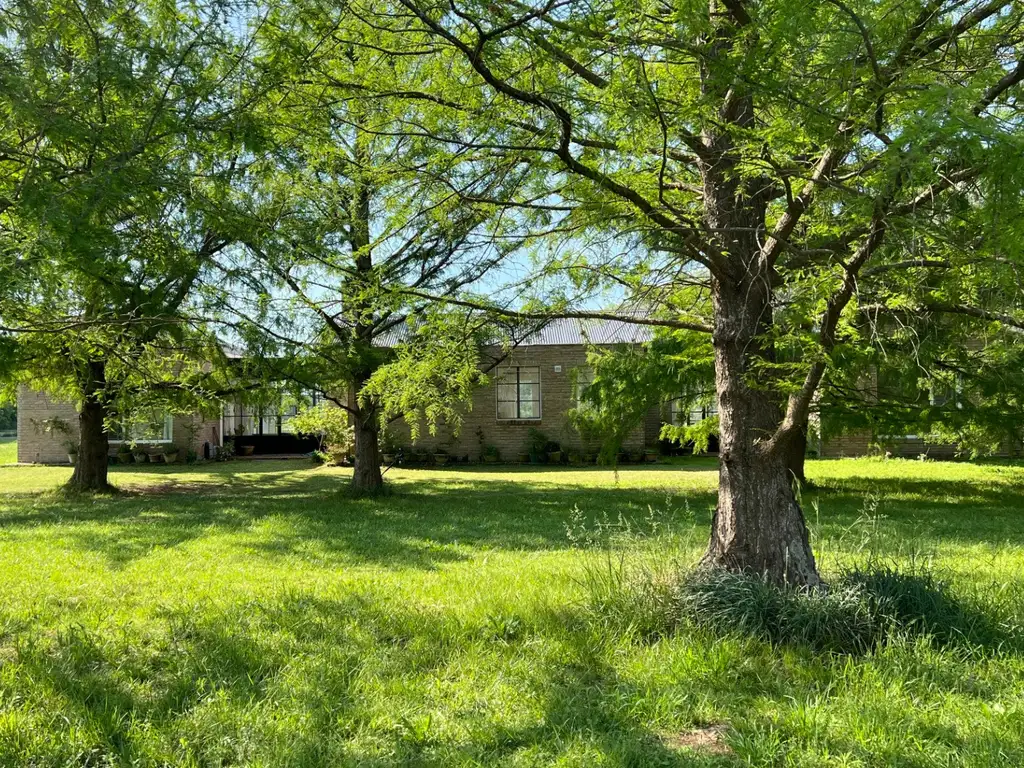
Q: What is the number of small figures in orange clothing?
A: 0